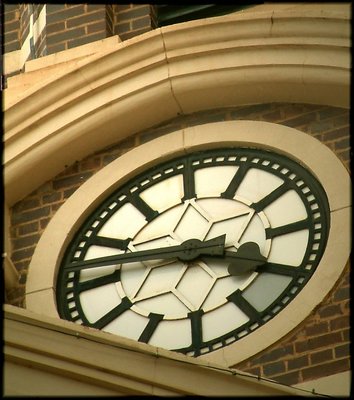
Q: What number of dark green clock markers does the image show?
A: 12